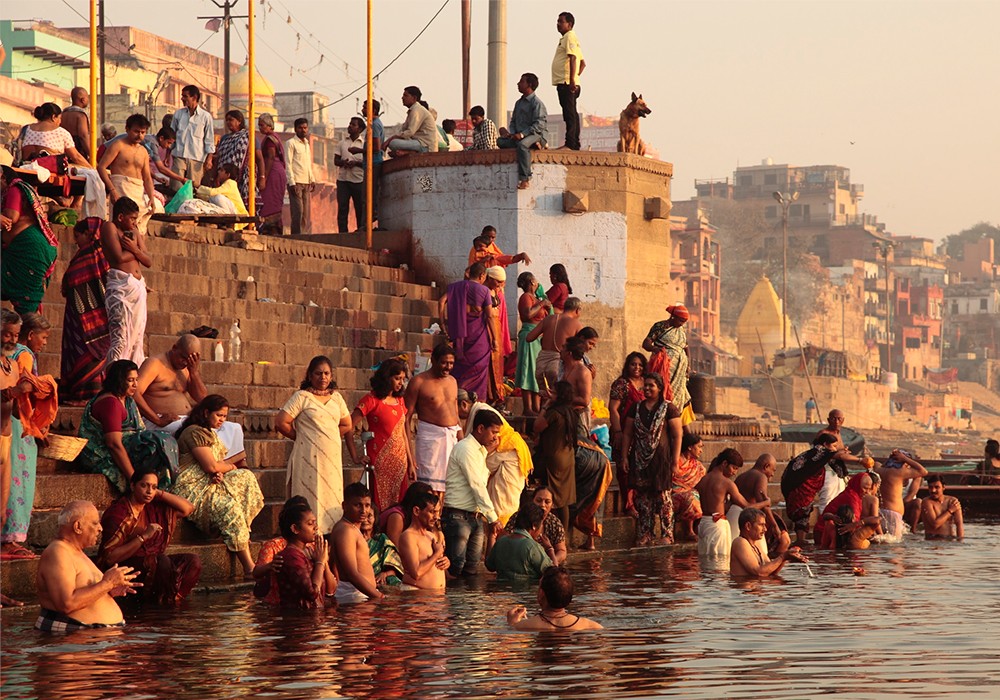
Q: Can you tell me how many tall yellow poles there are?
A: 3